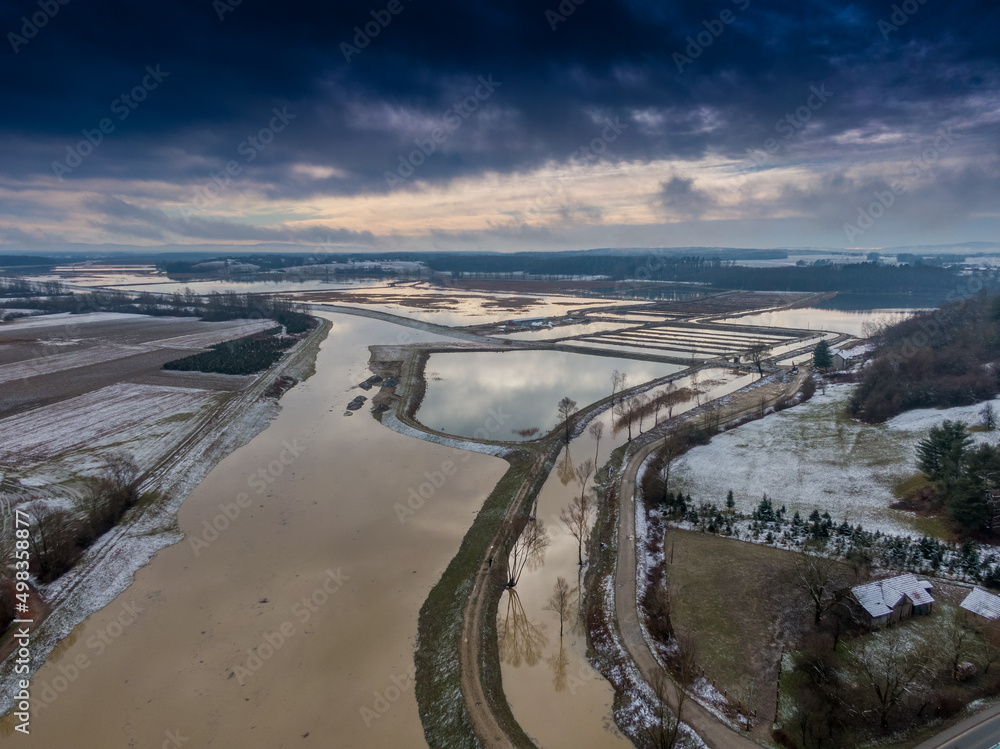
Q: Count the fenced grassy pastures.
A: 1